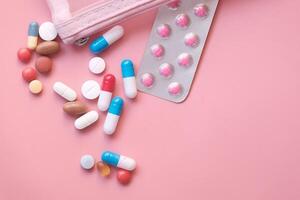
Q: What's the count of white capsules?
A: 2